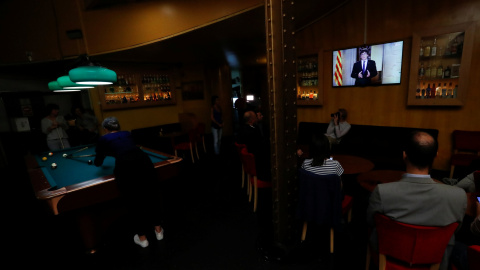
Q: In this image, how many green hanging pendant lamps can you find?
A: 3